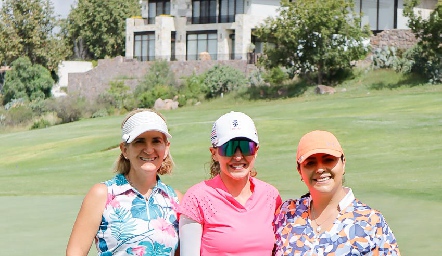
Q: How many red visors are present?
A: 0